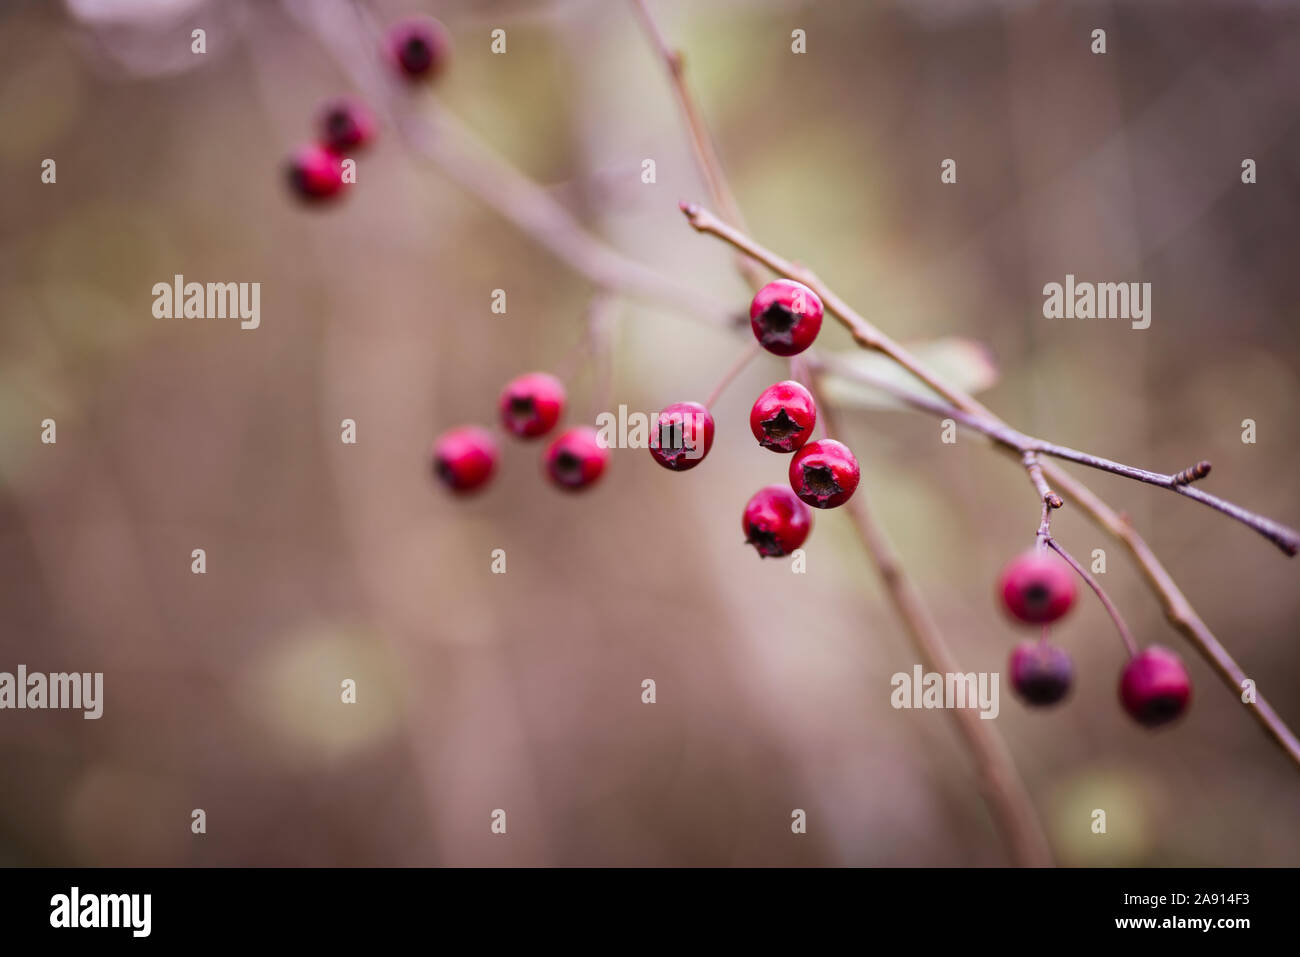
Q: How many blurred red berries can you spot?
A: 9